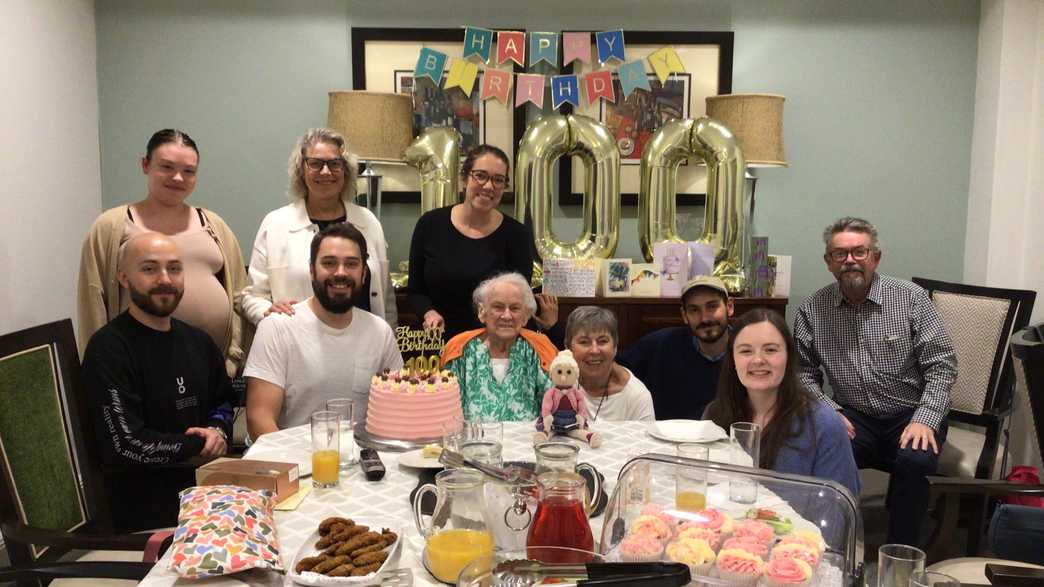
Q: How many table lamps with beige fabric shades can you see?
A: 2